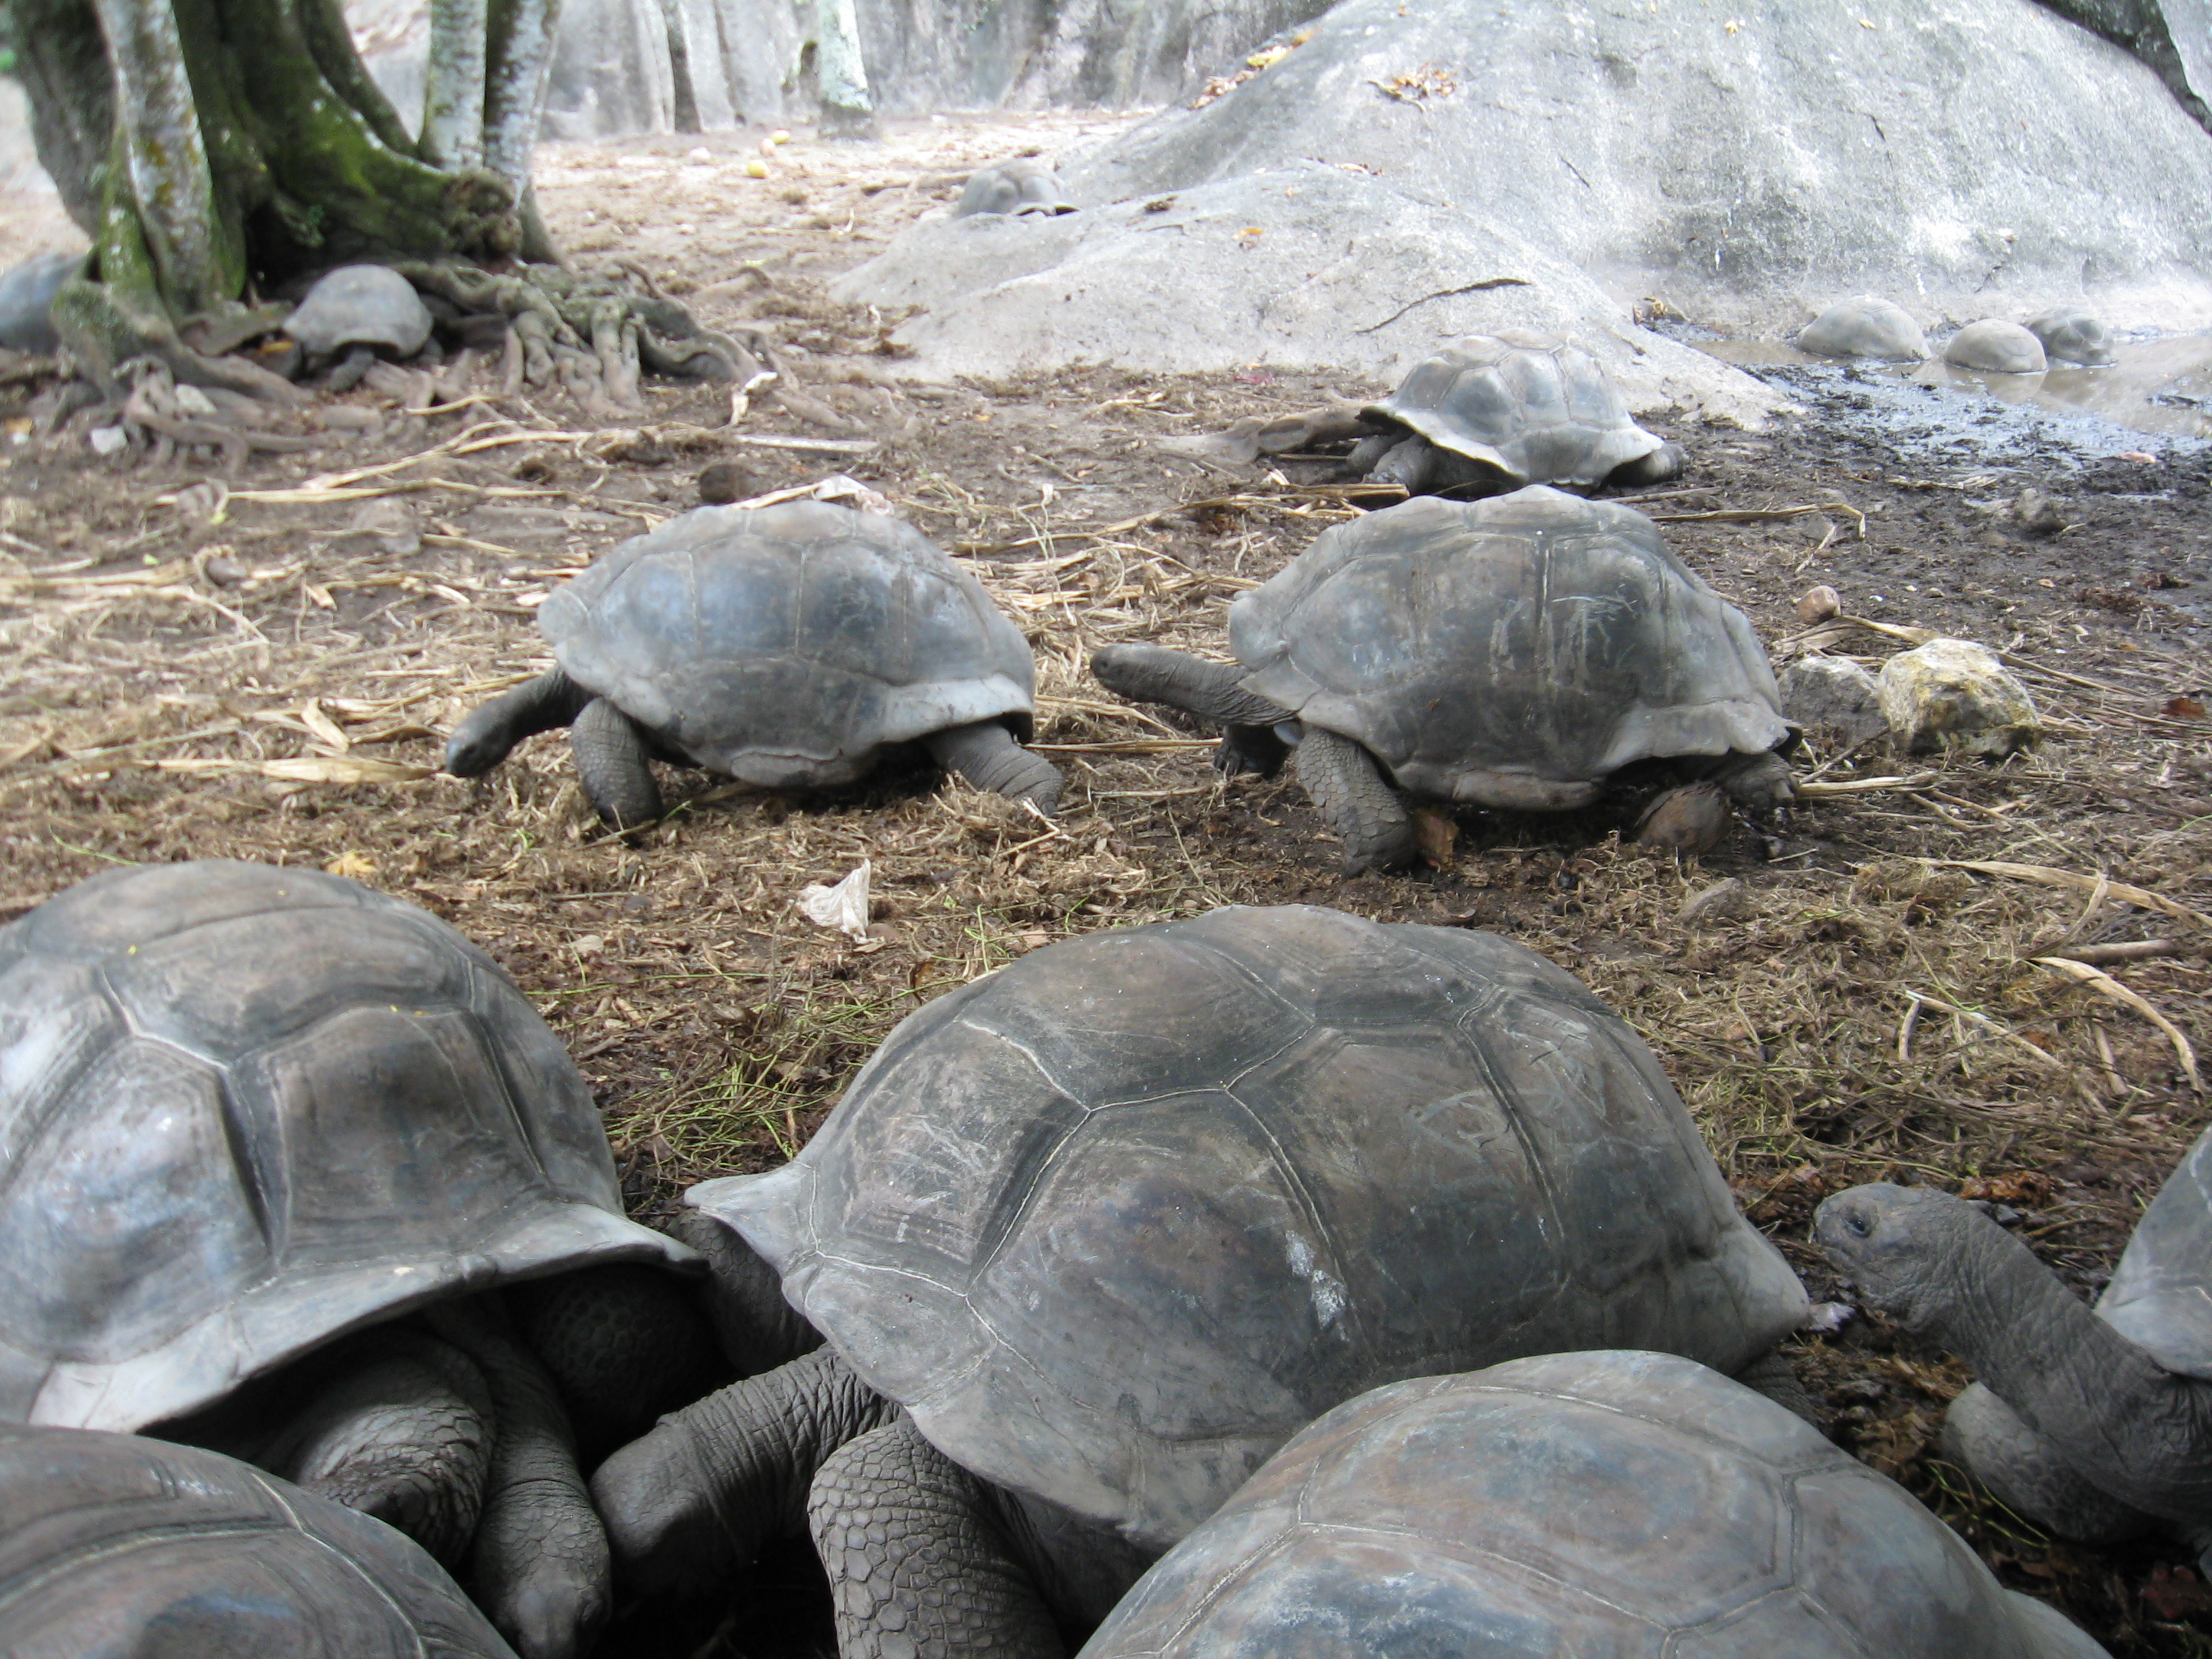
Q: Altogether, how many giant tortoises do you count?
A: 14